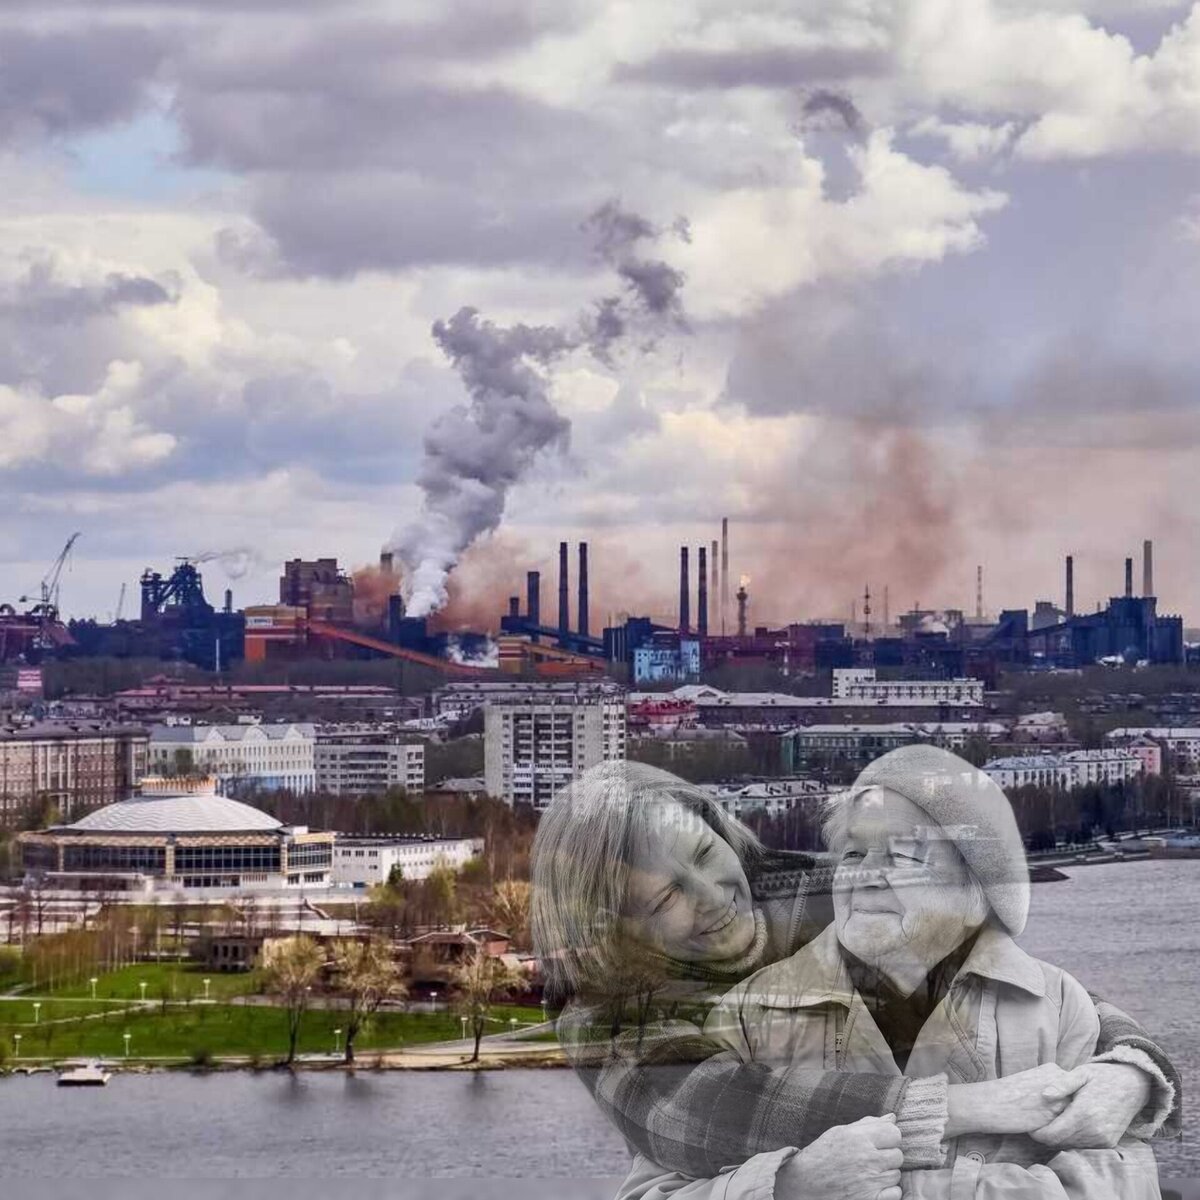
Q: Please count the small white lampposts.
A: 12